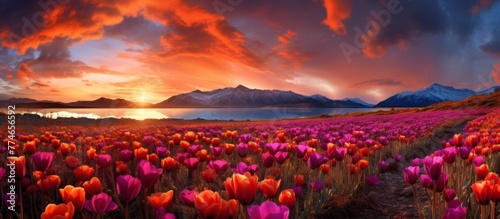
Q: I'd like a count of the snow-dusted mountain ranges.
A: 2